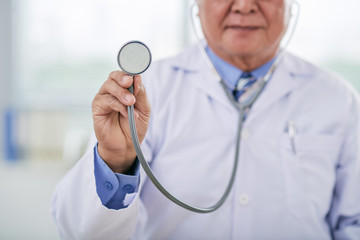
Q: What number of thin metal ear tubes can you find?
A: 2